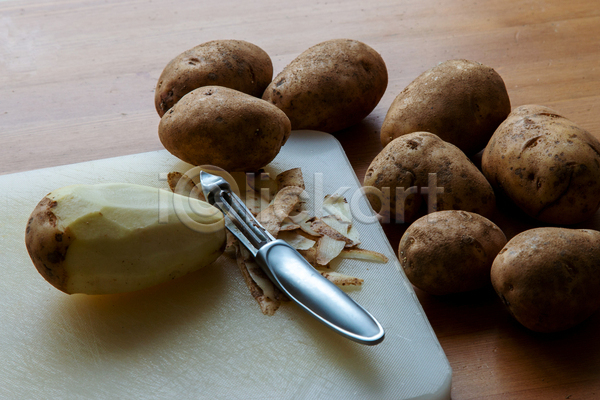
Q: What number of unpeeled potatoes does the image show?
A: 8